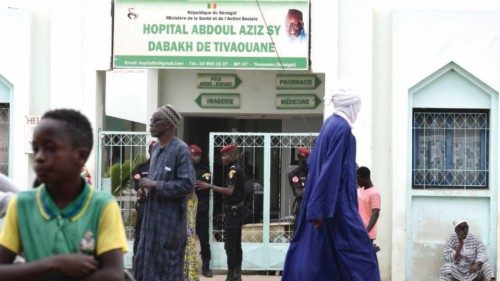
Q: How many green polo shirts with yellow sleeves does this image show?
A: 1